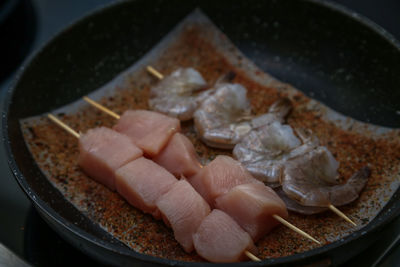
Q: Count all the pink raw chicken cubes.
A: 8